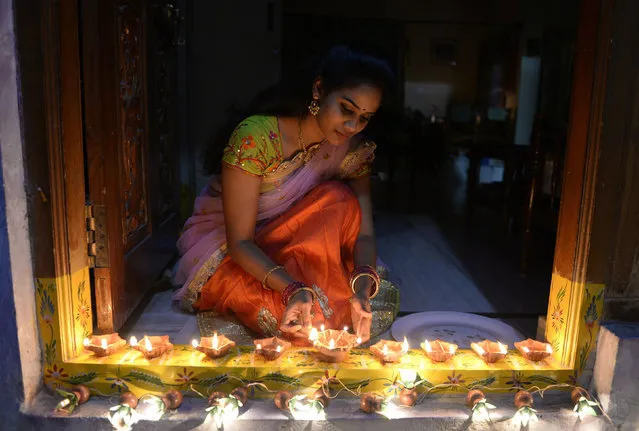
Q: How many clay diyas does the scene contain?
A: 9